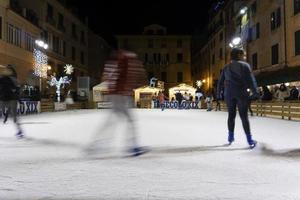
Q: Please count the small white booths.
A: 3